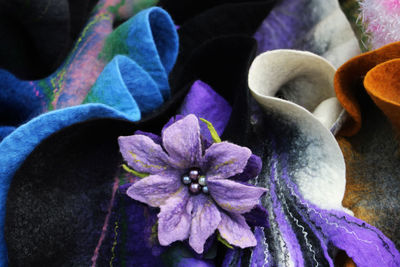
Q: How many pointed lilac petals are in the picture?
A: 8